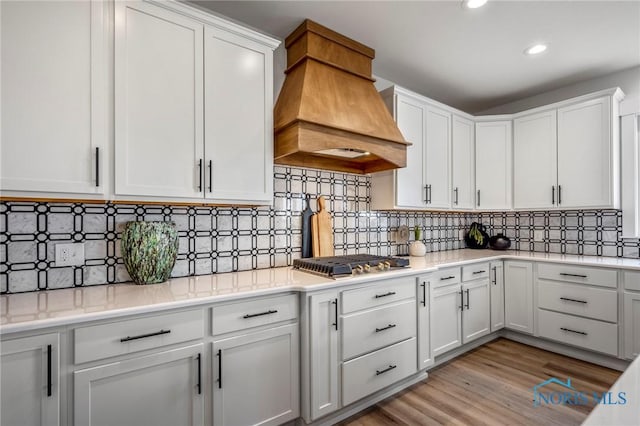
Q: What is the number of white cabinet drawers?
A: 11